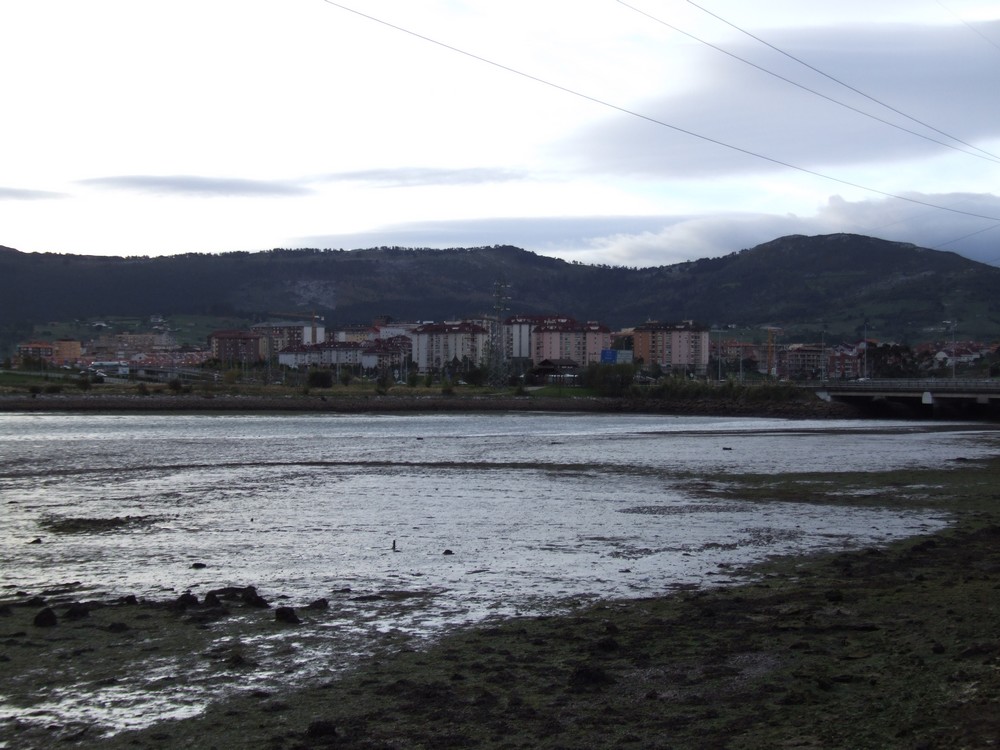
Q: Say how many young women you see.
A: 0